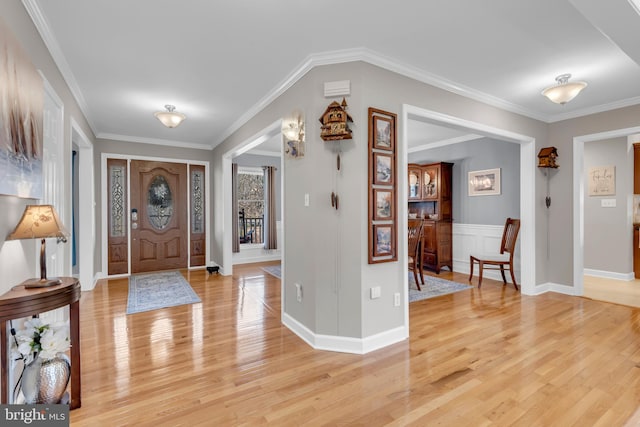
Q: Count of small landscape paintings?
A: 4